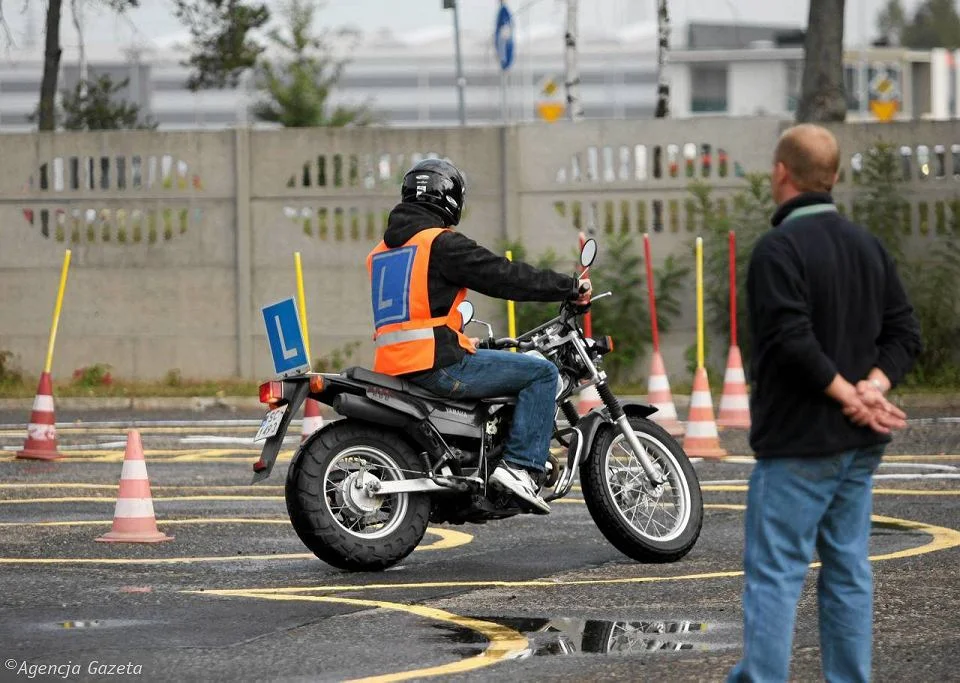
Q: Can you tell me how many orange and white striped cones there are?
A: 7